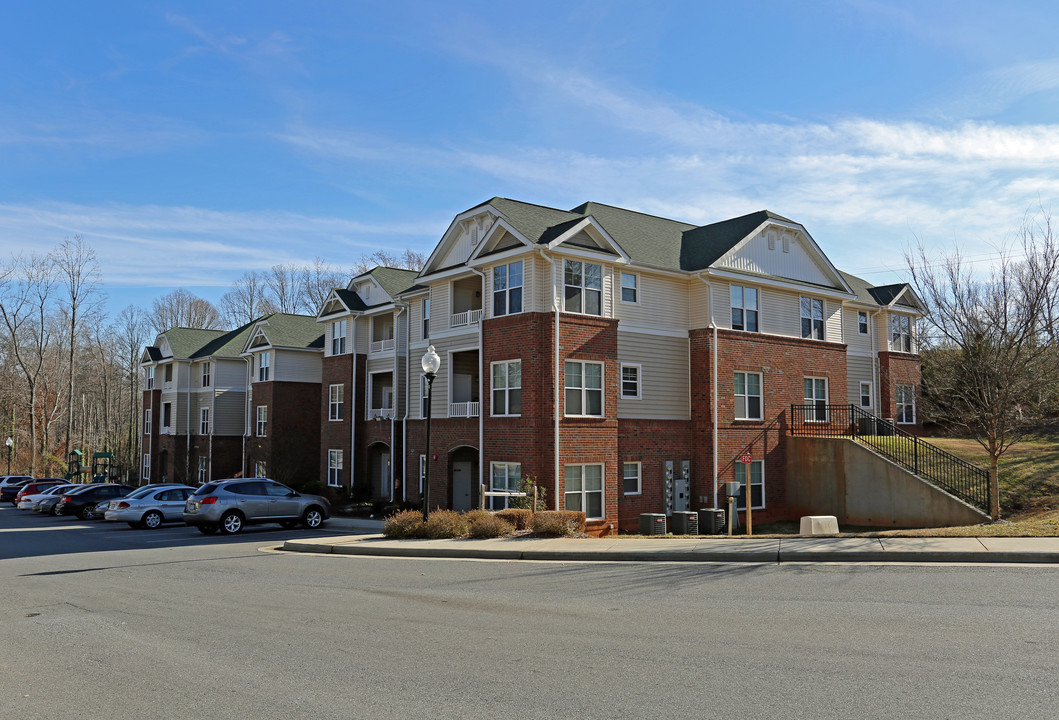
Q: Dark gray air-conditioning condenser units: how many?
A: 3